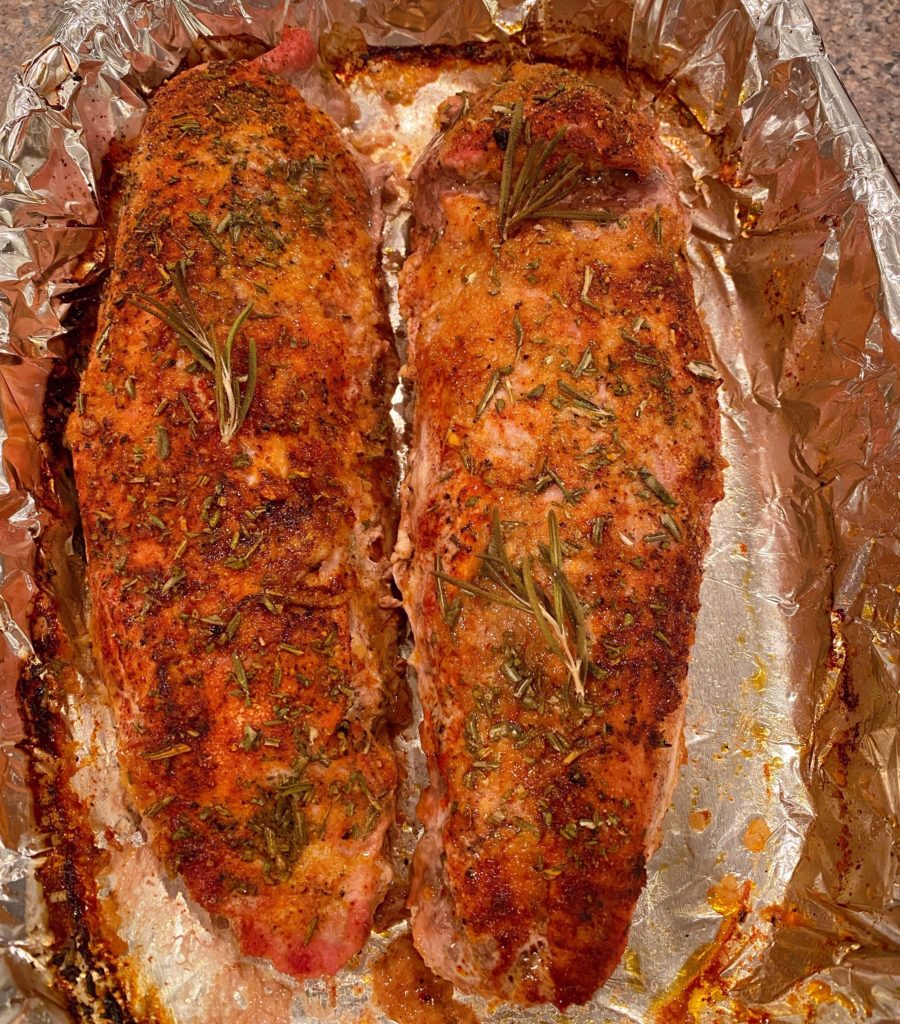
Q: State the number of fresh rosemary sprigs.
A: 3